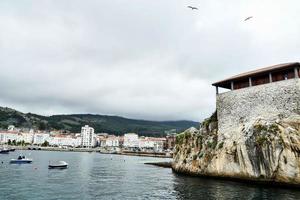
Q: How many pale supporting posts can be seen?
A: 4